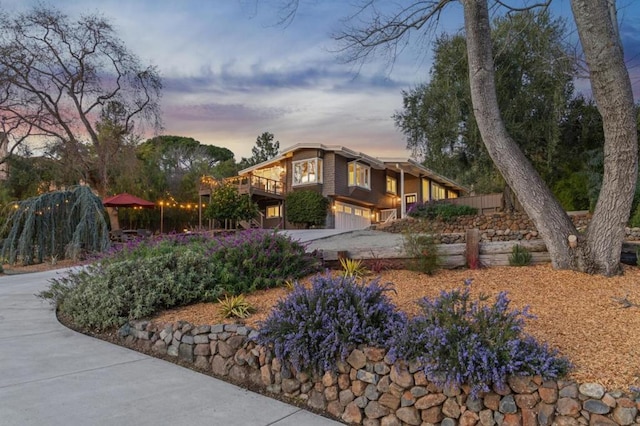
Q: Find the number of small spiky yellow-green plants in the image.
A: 3